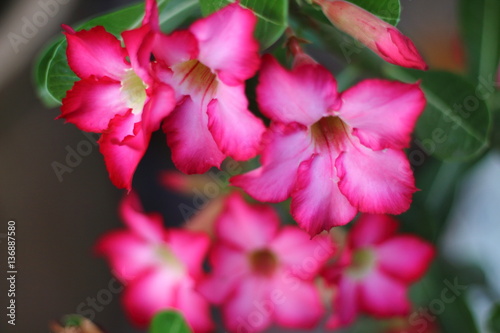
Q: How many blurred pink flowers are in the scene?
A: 3